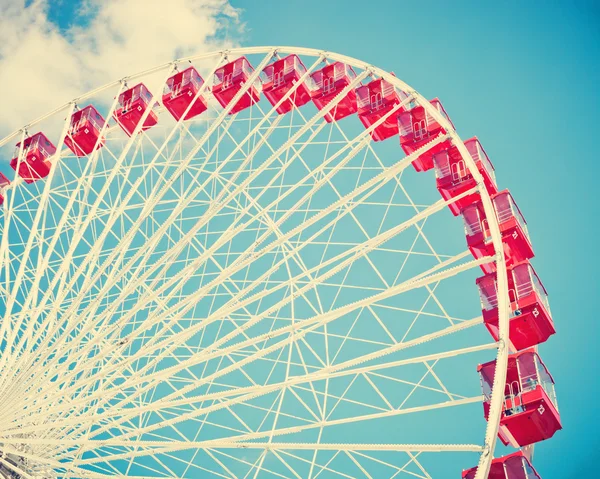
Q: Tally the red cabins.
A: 15